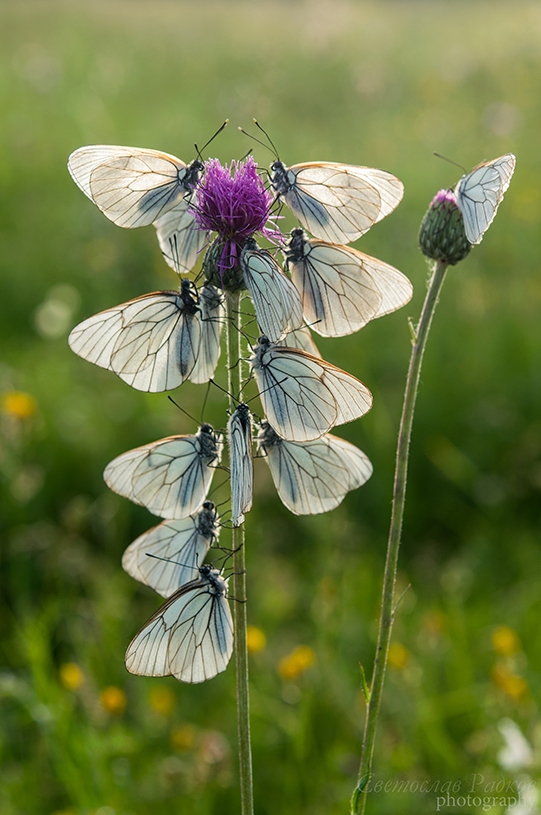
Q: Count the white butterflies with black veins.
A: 15